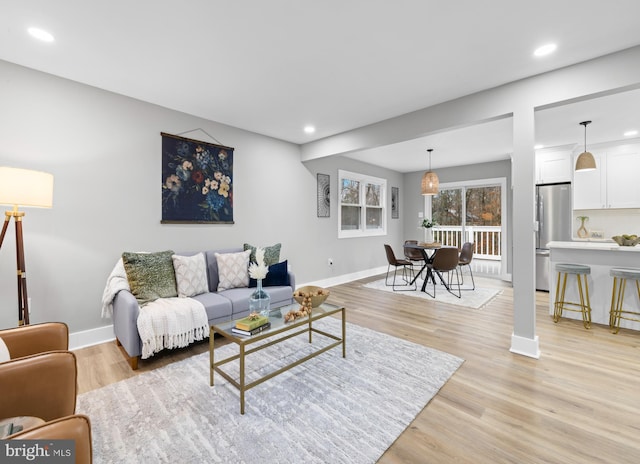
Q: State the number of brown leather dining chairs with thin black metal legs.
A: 4